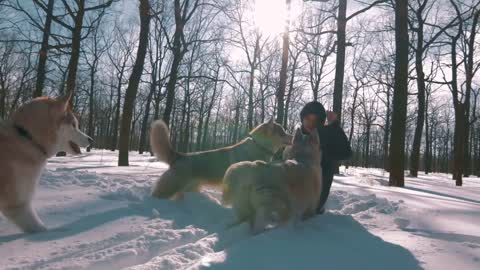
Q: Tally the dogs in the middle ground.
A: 2